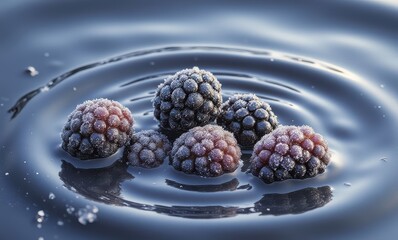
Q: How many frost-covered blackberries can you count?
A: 6